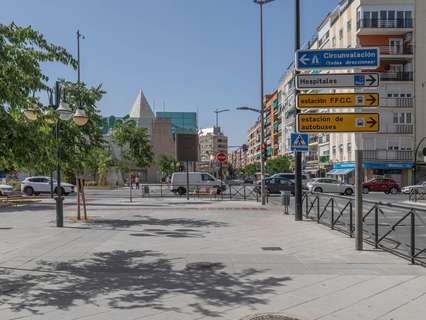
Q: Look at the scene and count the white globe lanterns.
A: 4